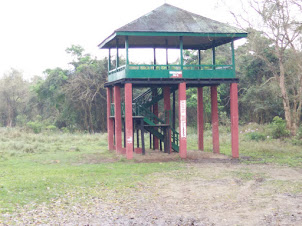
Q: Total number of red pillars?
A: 9